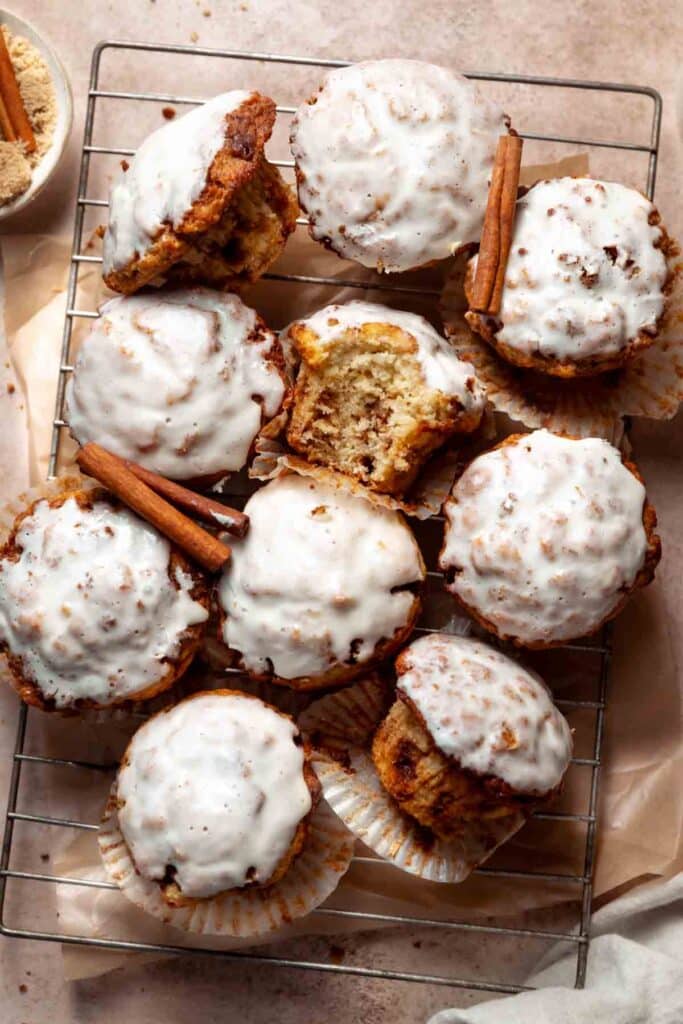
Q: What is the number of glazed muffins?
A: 10